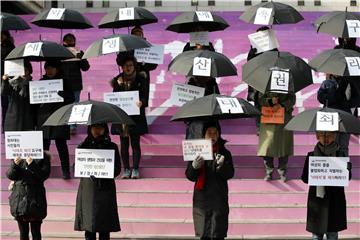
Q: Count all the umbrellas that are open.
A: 14